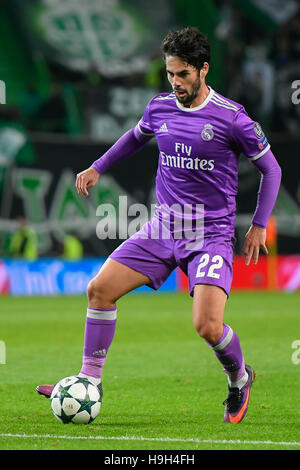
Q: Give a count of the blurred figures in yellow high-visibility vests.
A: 2